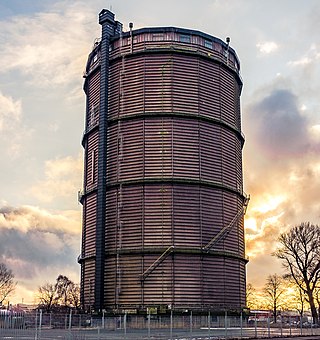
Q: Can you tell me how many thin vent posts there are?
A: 2